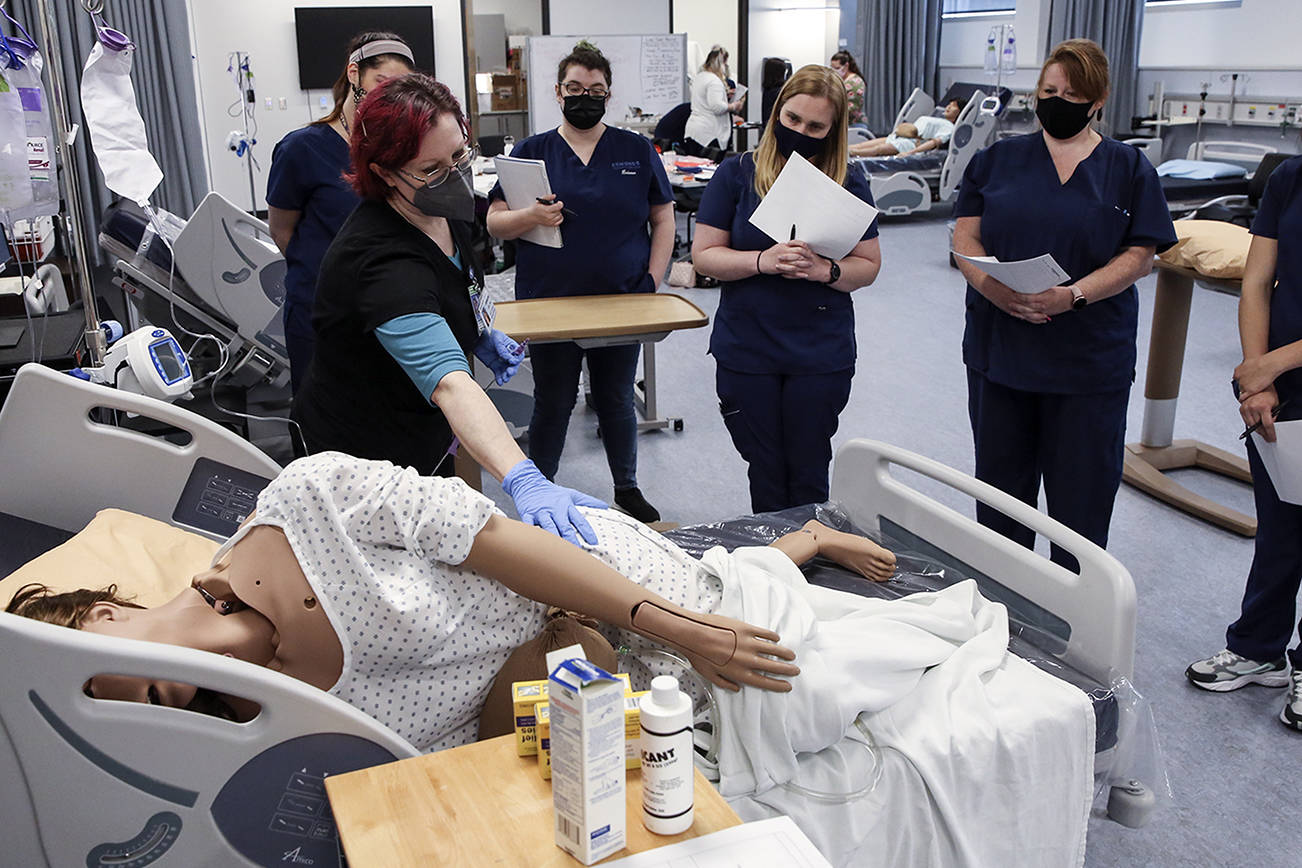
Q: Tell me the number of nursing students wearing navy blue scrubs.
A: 5